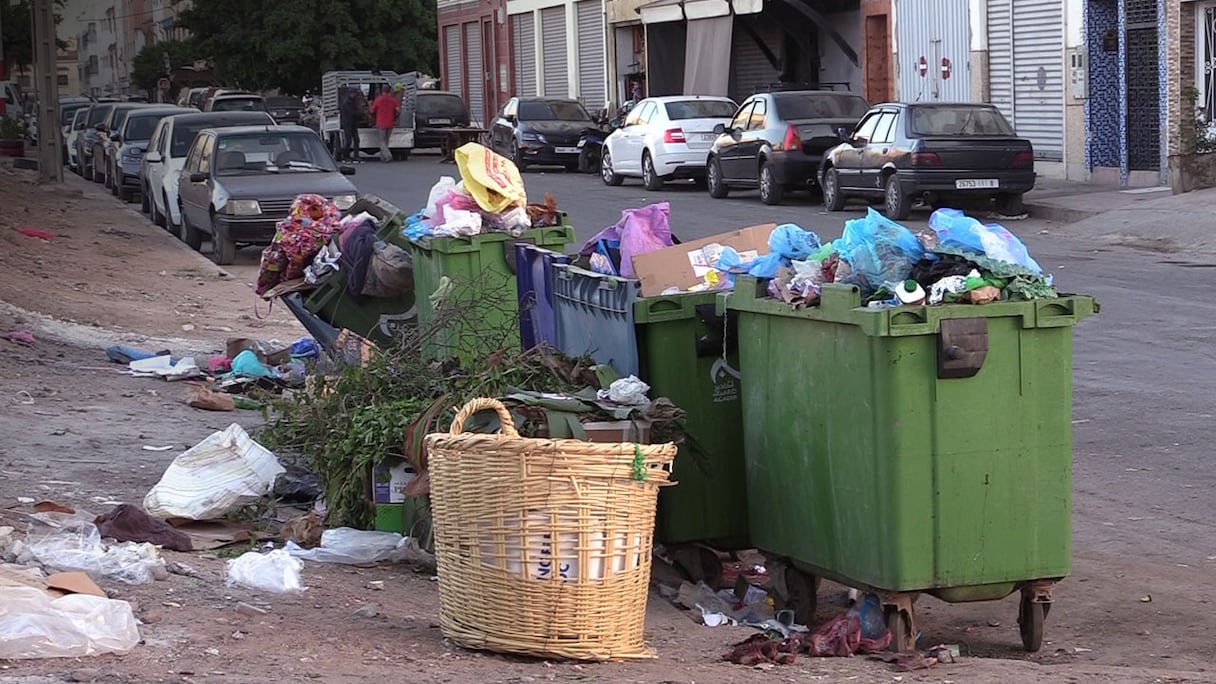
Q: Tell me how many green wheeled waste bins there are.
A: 4